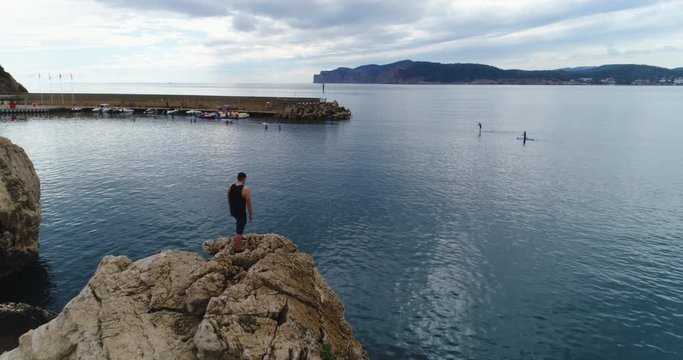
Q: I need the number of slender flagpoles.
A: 4